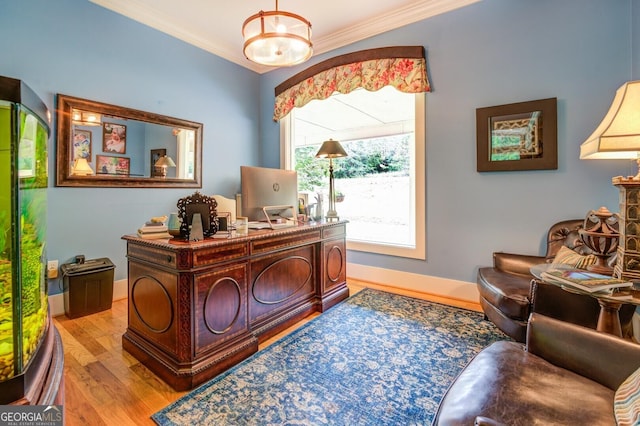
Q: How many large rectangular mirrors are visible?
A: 1